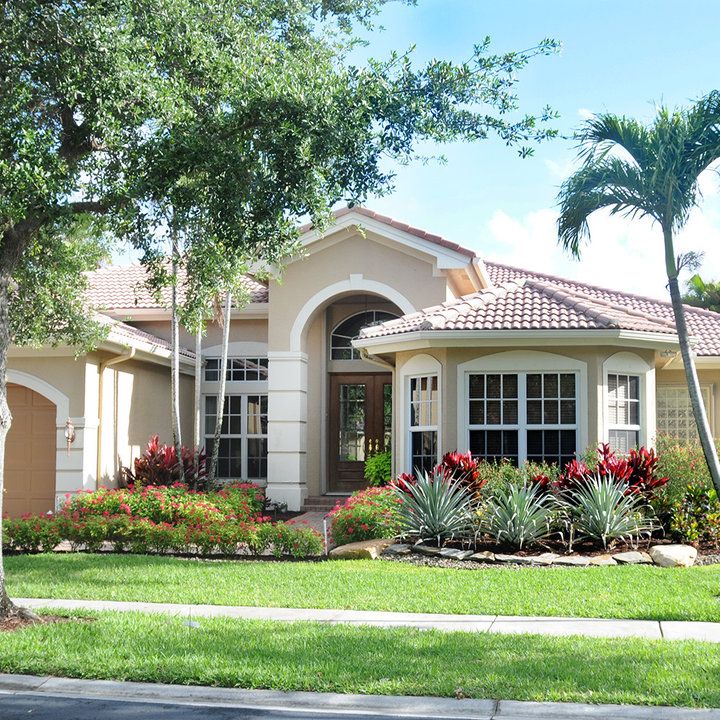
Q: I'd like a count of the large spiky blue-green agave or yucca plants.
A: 3